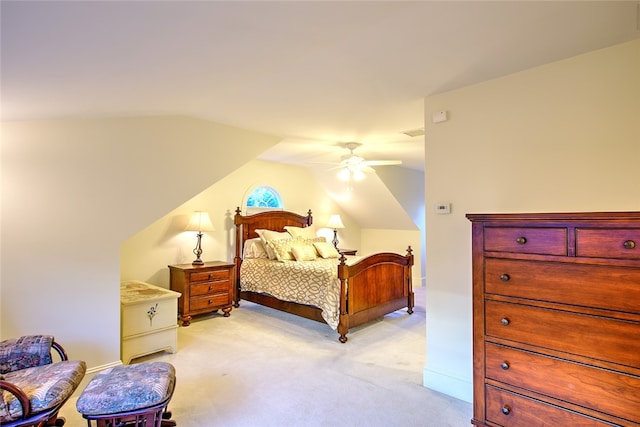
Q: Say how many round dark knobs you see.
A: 9